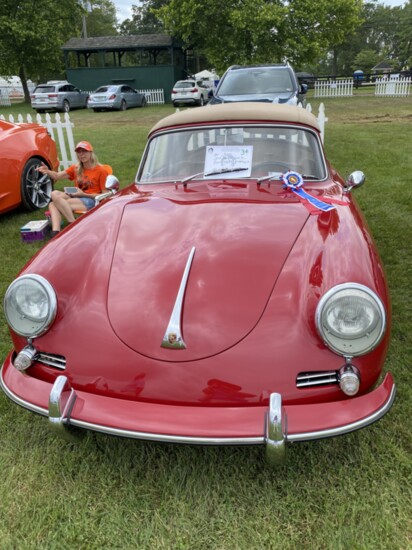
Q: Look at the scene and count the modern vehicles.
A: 5